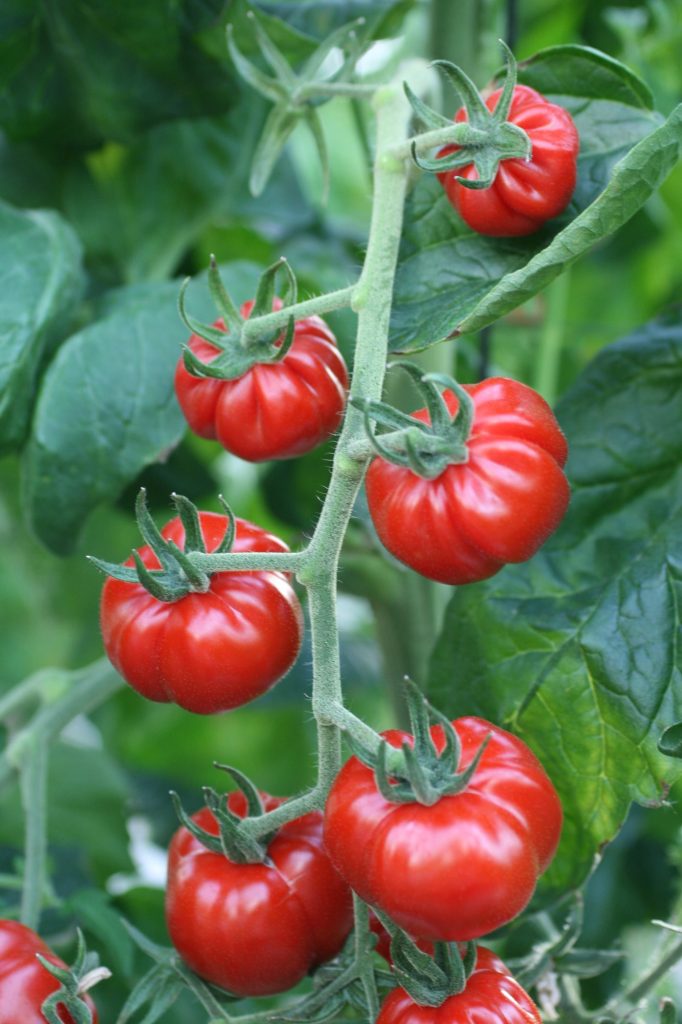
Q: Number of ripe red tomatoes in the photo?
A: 8